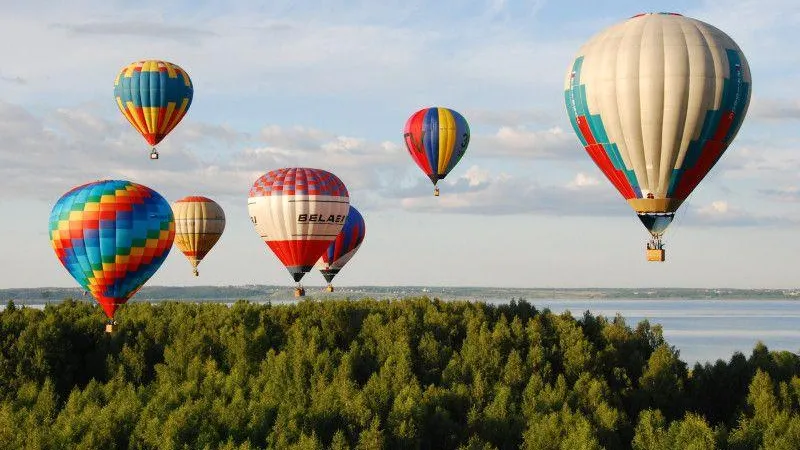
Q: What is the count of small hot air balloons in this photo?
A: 4